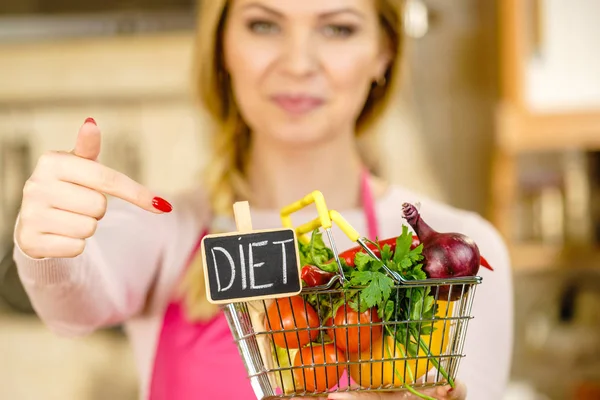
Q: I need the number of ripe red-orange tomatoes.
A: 3